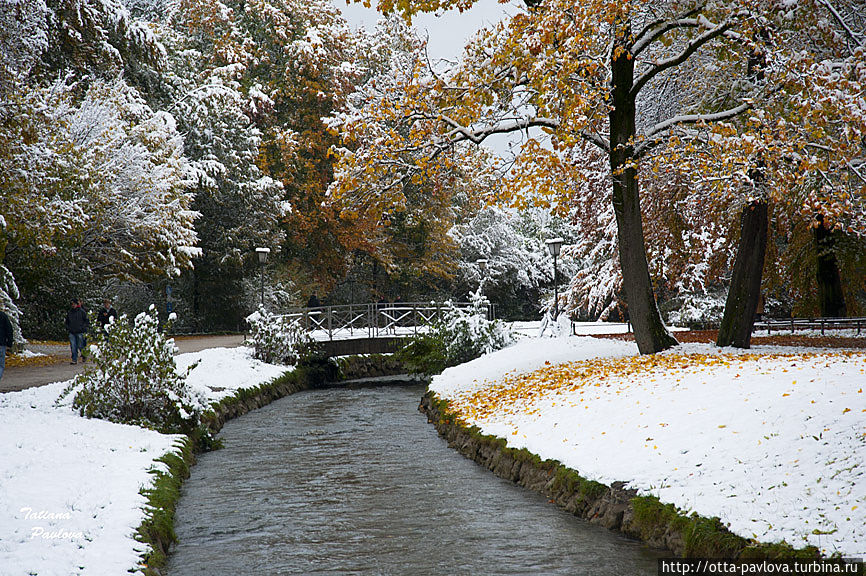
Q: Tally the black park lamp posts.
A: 3